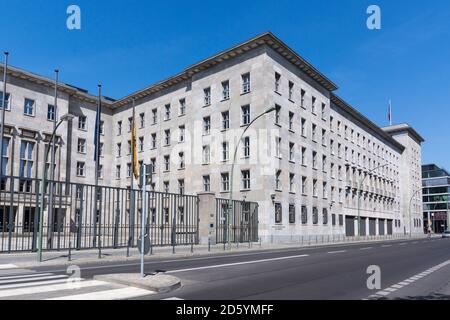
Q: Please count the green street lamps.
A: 4